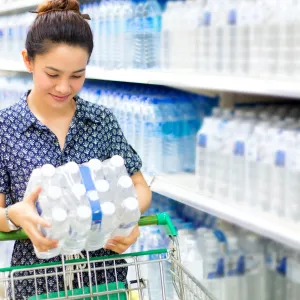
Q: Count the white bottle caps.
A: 12